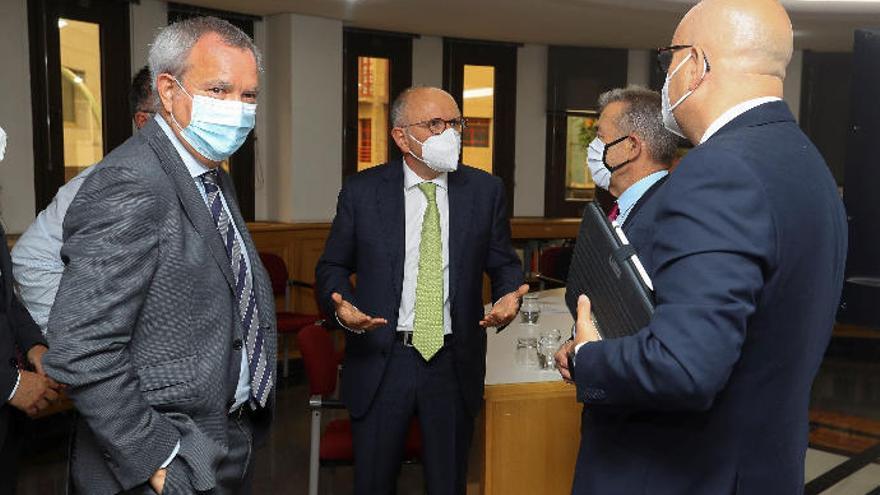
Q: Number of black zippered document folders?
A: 1